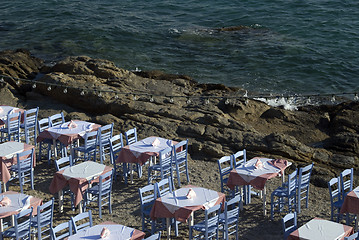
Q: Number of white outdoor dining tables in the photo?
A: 11